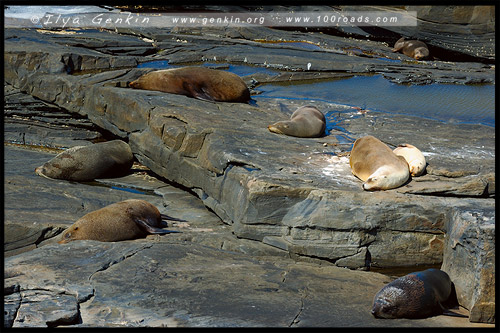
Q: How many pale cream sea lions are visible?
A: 2